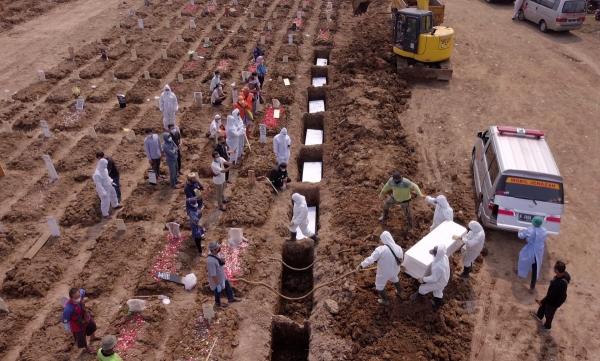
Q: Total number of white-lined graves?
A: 6